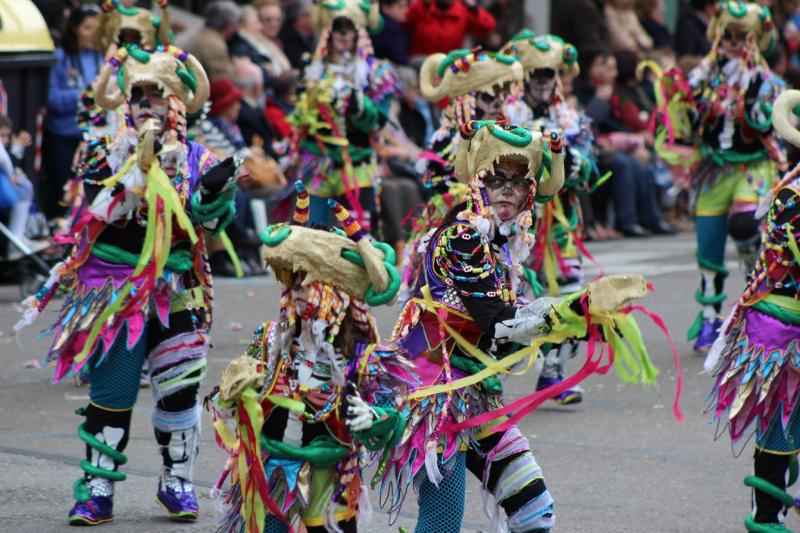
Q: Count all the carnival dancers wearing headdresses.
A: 9